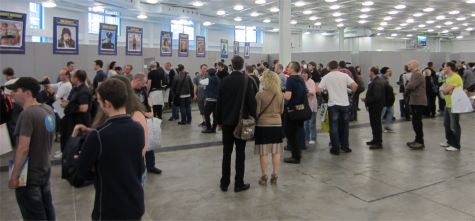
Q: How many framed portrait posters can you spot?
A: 10